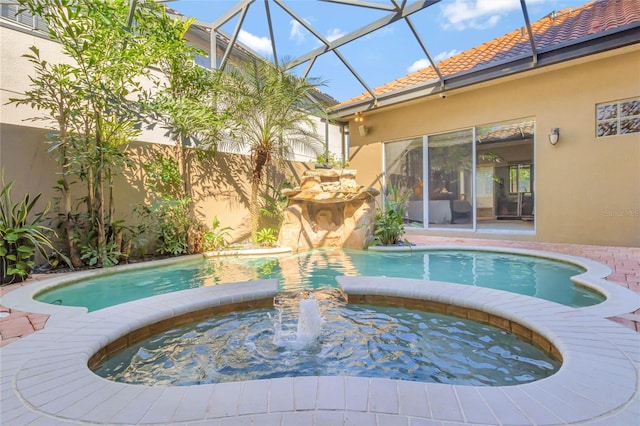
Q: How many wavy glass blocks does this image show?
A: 4